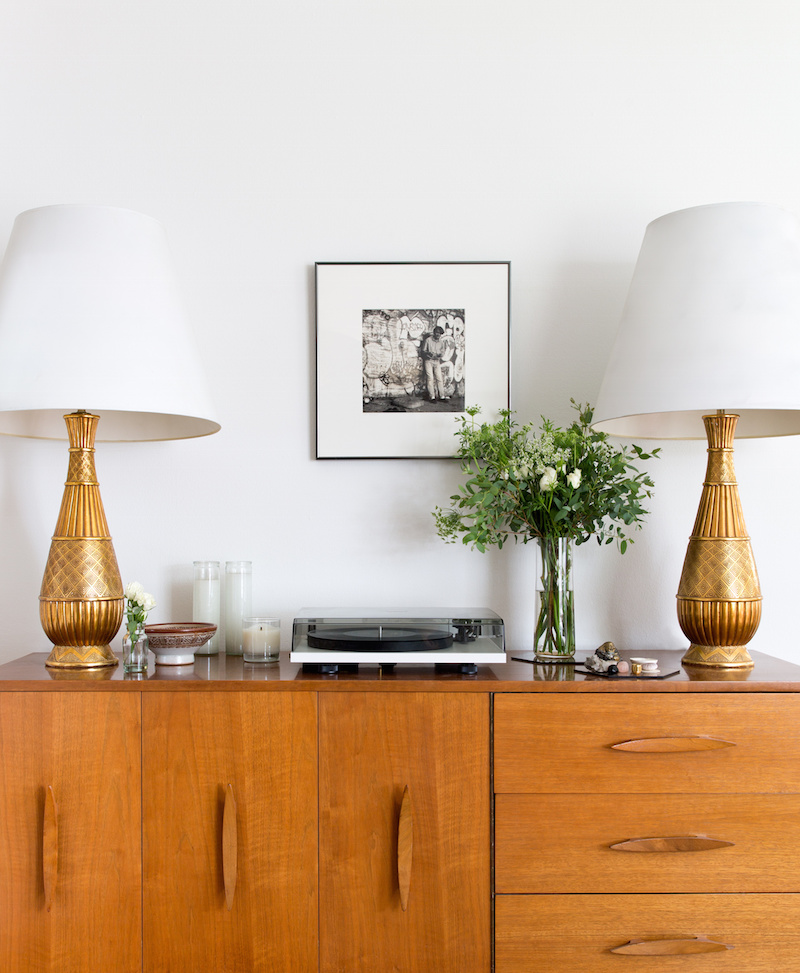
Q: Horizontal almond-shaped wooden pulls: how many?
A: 3